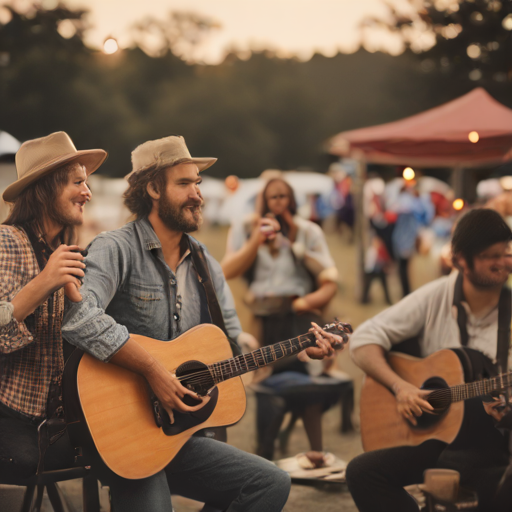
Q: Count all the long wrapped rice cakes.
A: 0